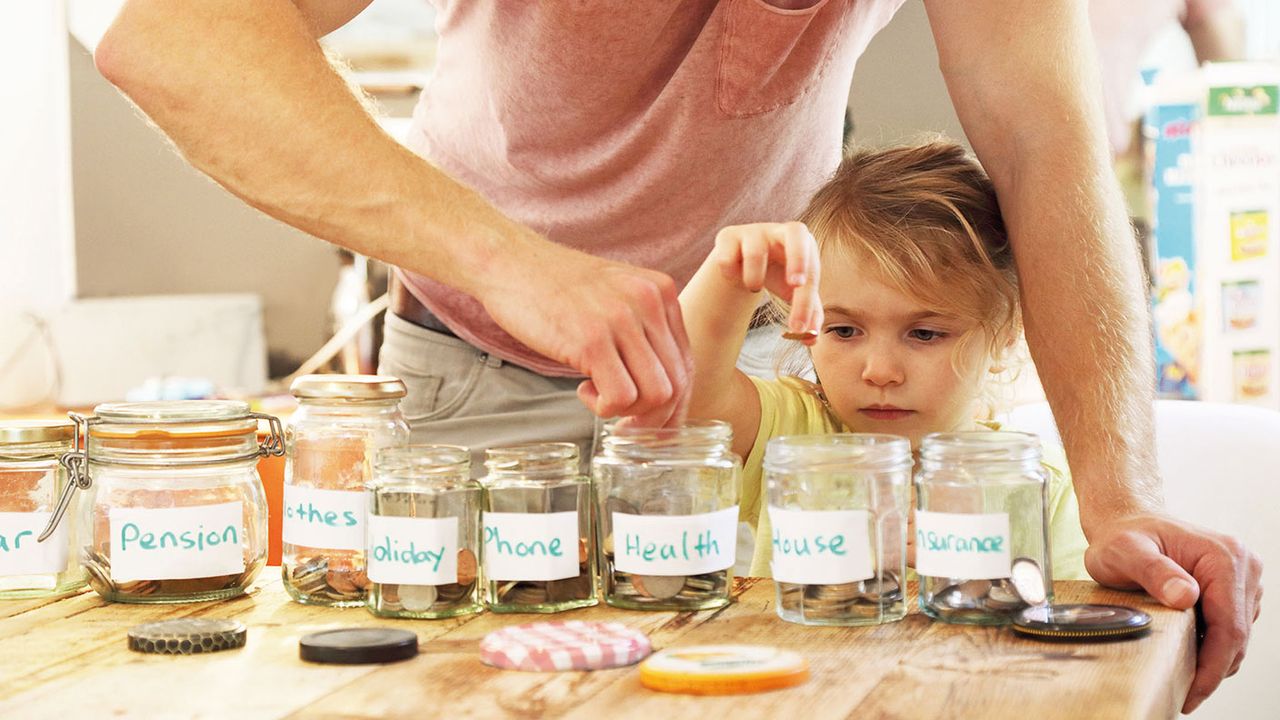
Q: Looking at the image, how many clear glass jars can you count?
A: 8